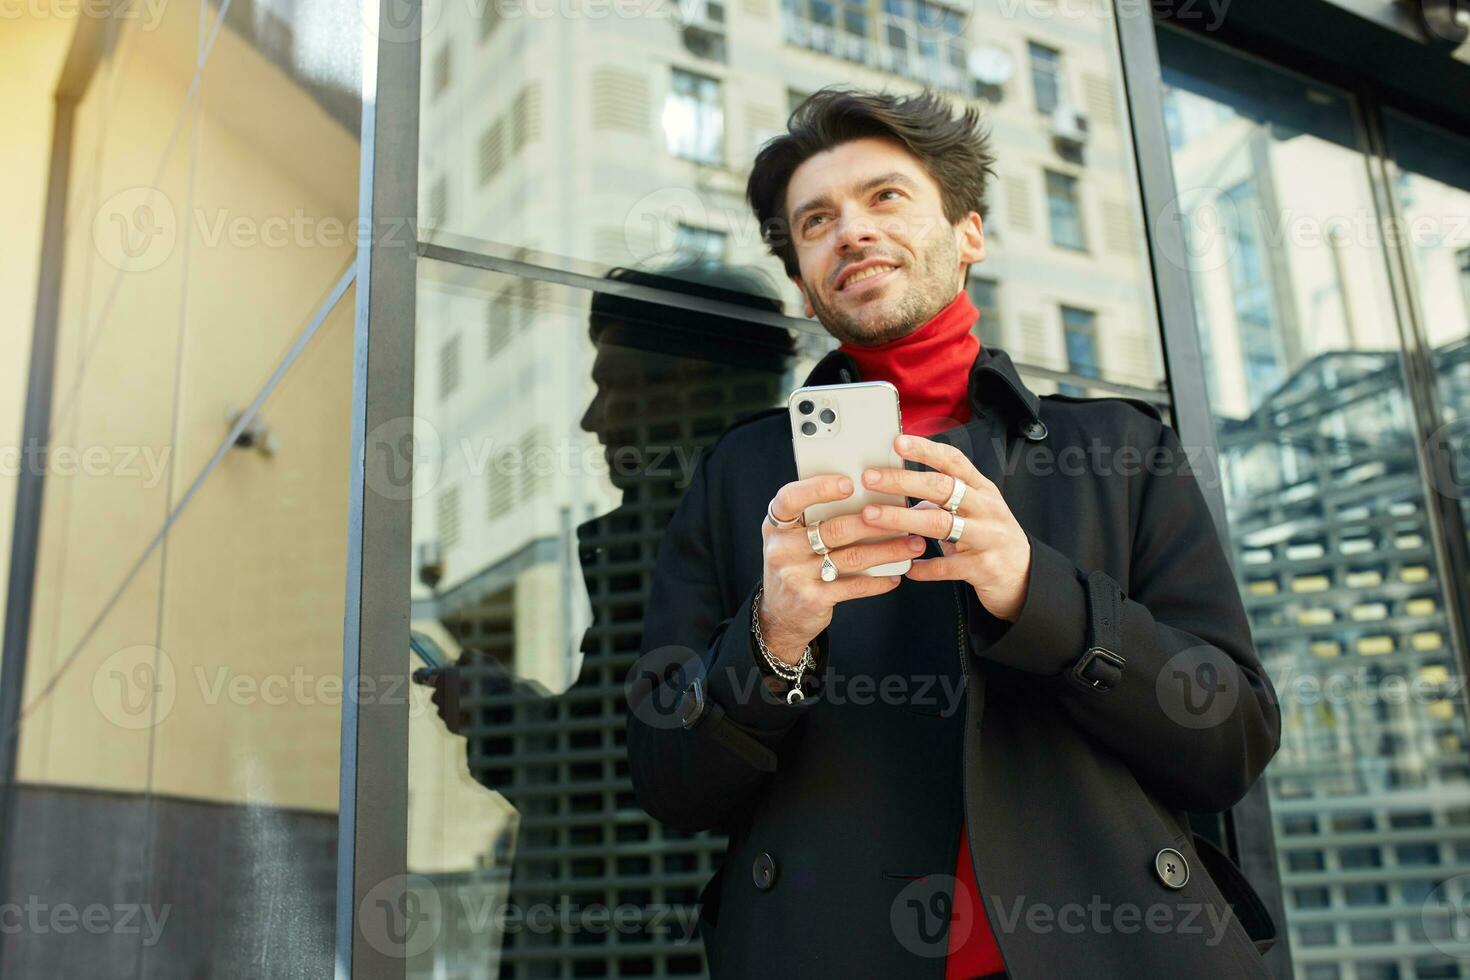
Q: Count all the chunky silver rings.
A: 5